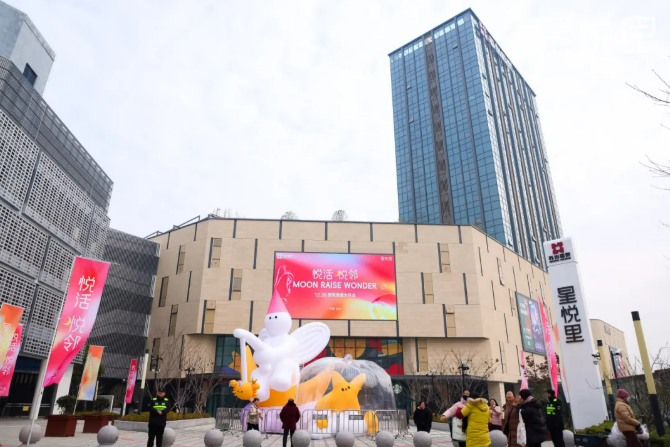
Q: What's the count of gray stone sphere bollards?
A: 11